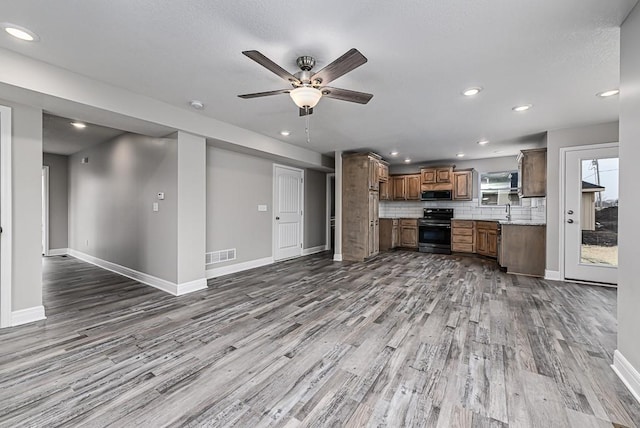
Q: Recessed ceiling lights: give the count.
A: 10